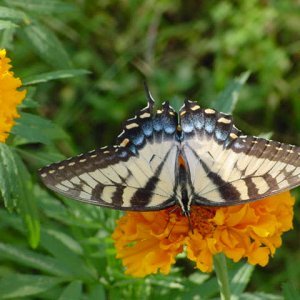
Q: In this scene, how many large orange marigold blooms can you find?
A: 2